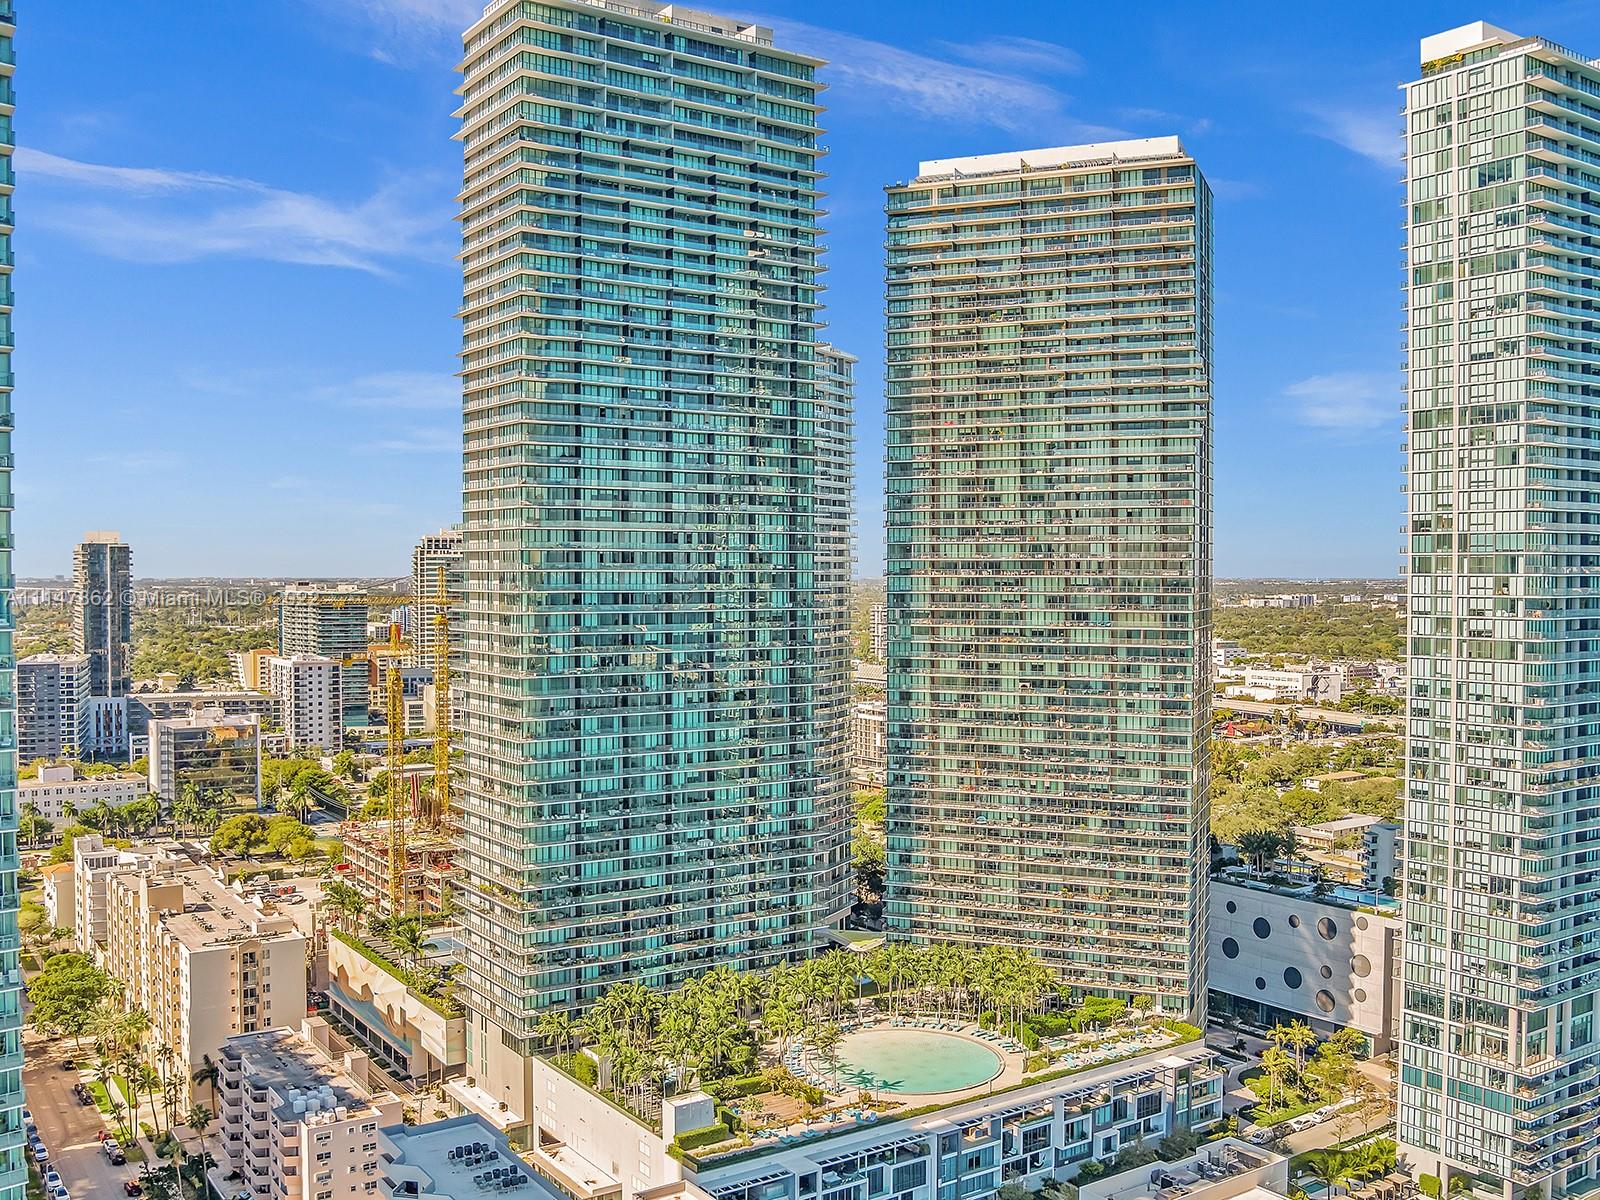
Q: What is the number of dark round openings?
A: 12